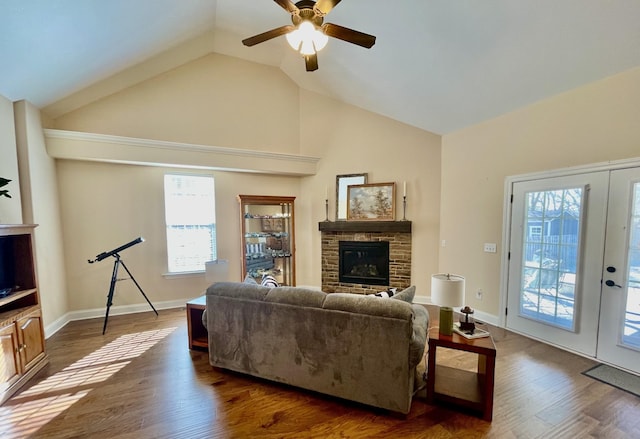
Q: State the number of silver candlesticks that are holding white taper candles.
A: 2